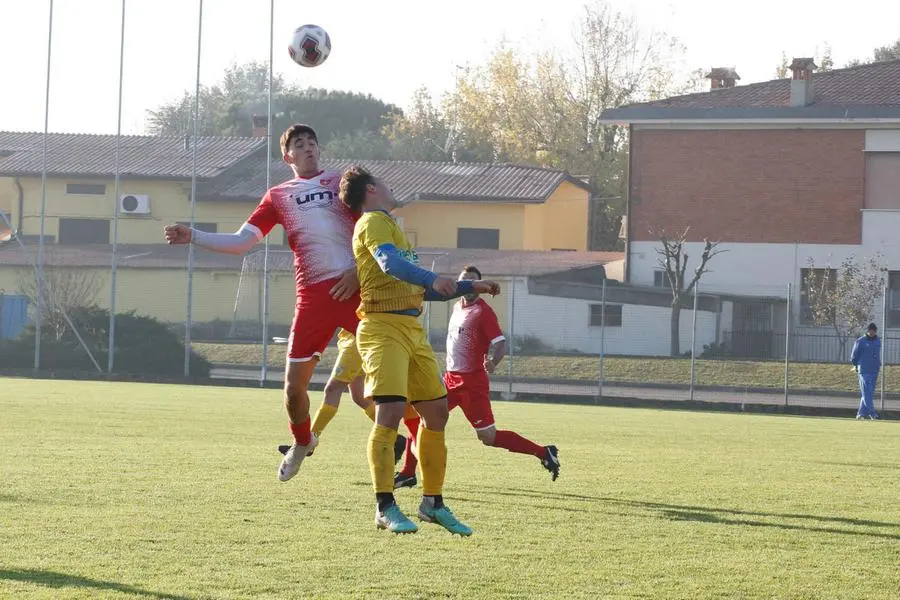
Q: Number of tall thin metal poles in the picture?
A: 4